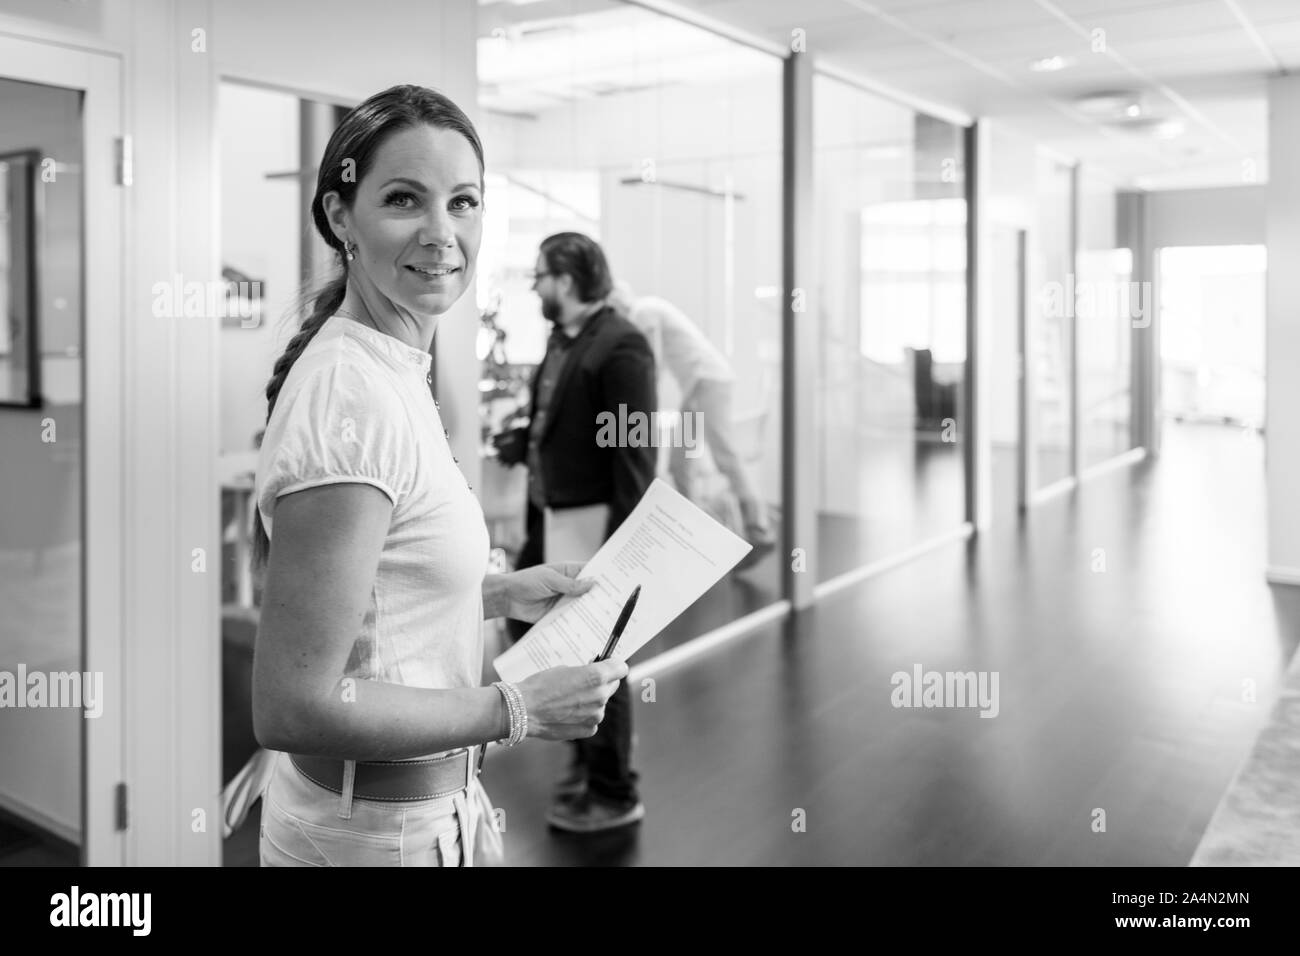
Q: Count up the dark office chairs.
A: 1